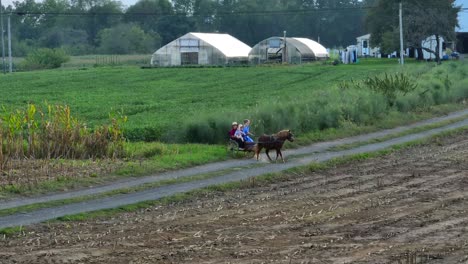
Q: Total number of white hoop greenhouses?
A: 2